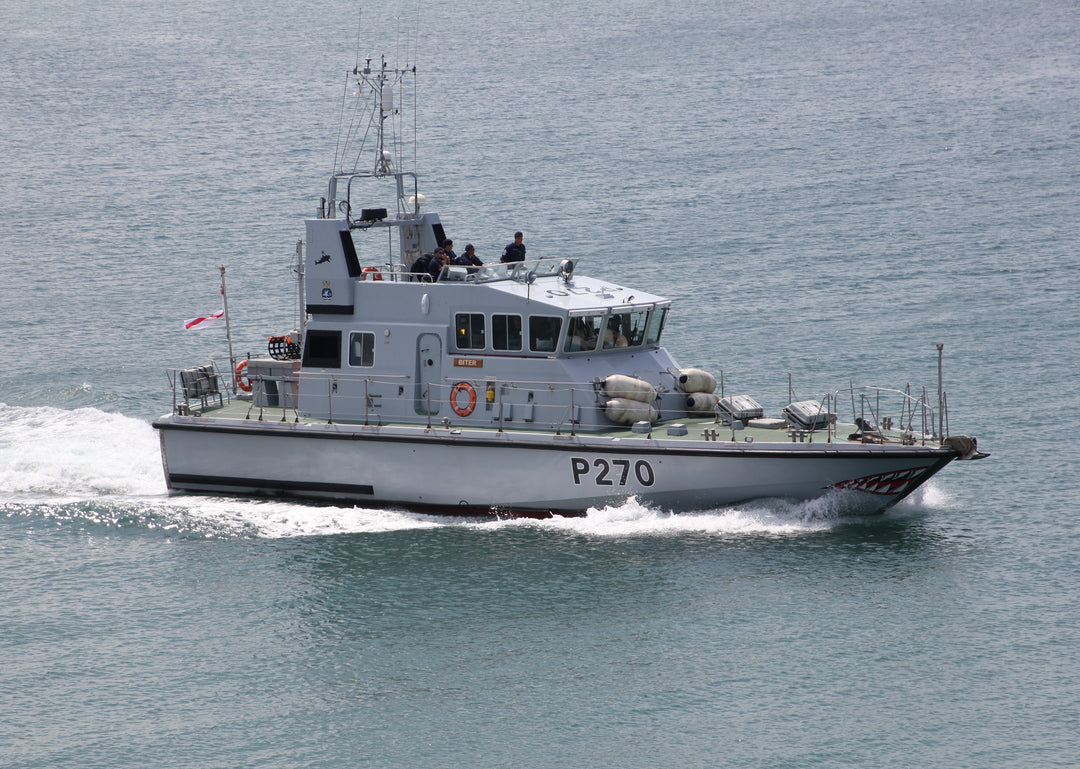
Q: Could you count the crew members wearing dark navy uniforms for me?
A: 4